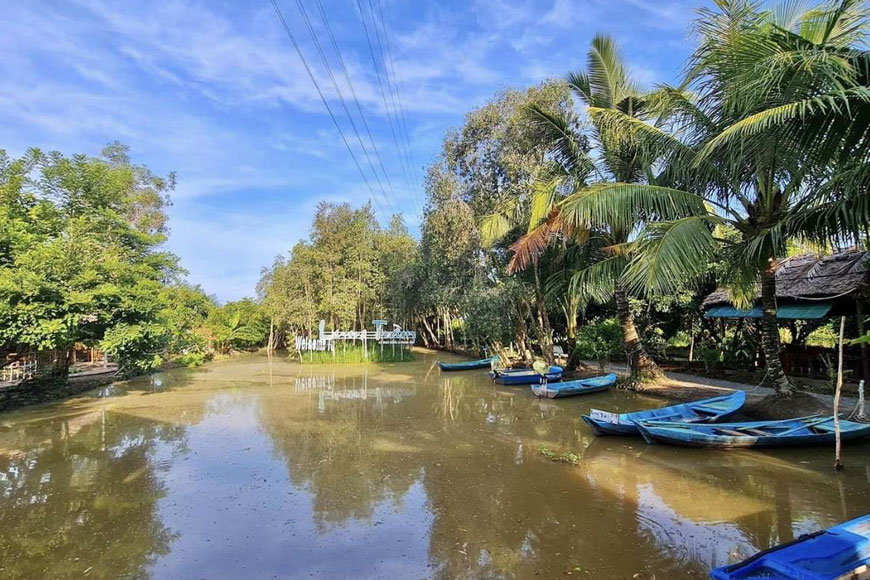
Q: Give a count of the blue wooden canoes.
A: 6